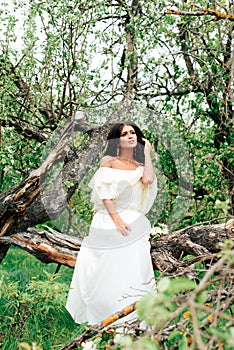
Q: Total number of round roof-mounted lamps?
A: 0